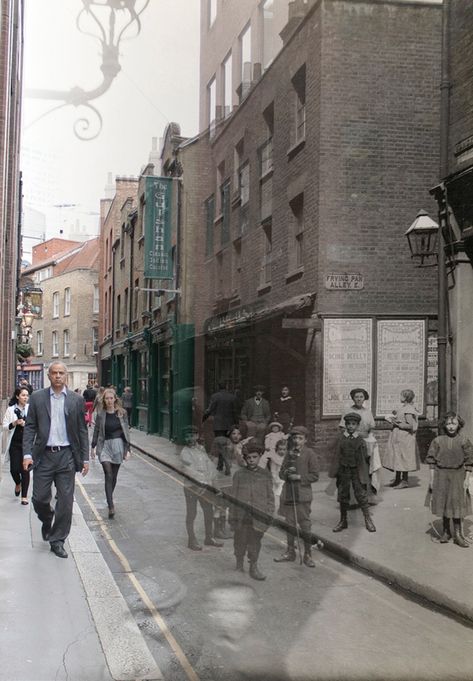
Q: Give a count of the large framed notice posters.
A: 2